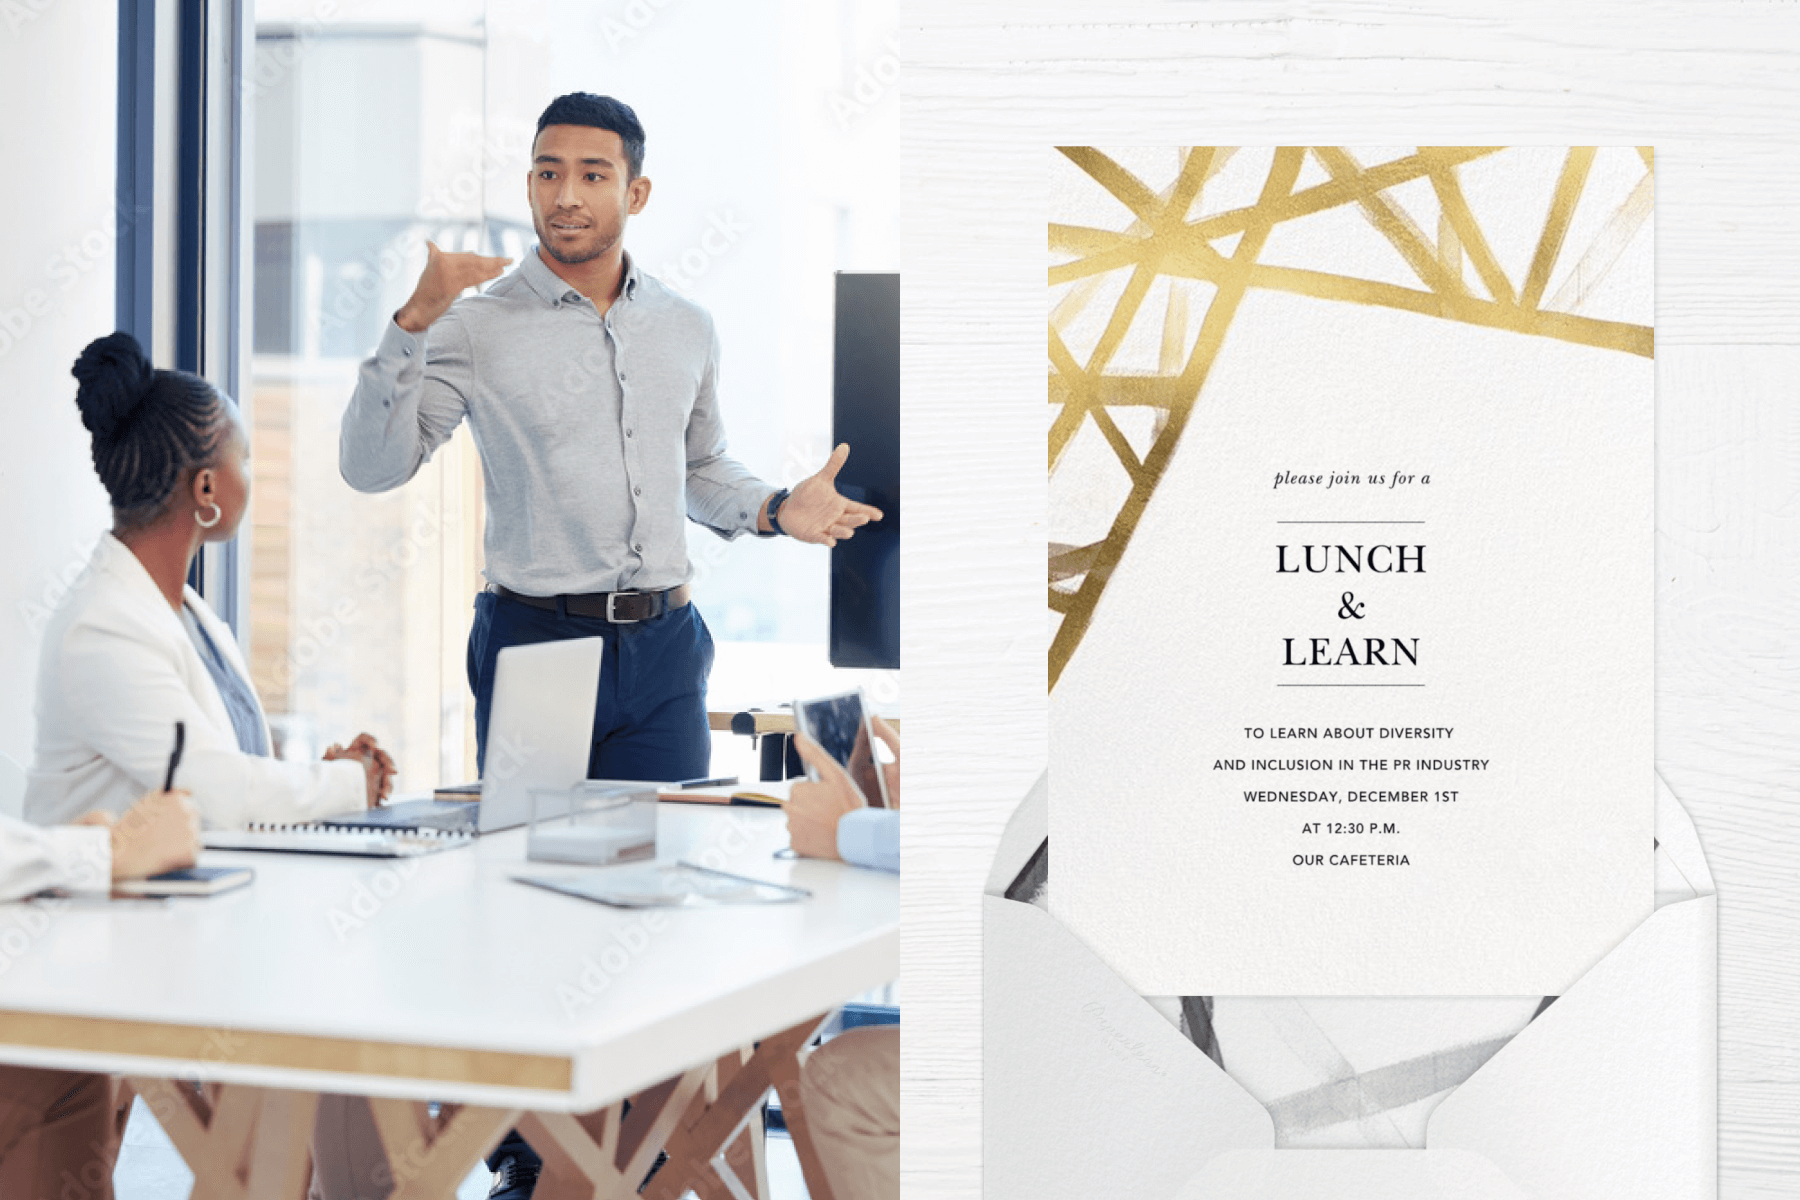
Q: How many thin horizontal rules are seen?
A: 2